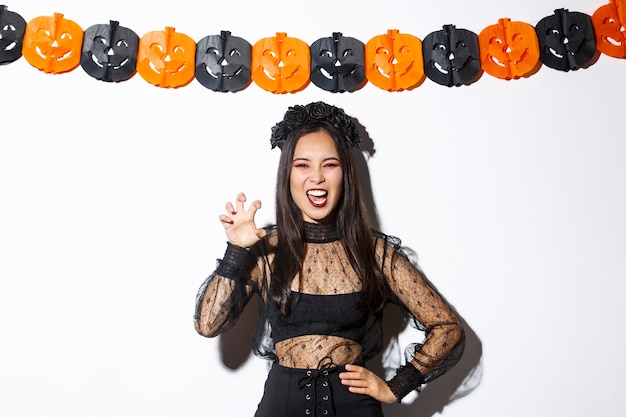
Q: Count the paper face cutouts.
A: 12